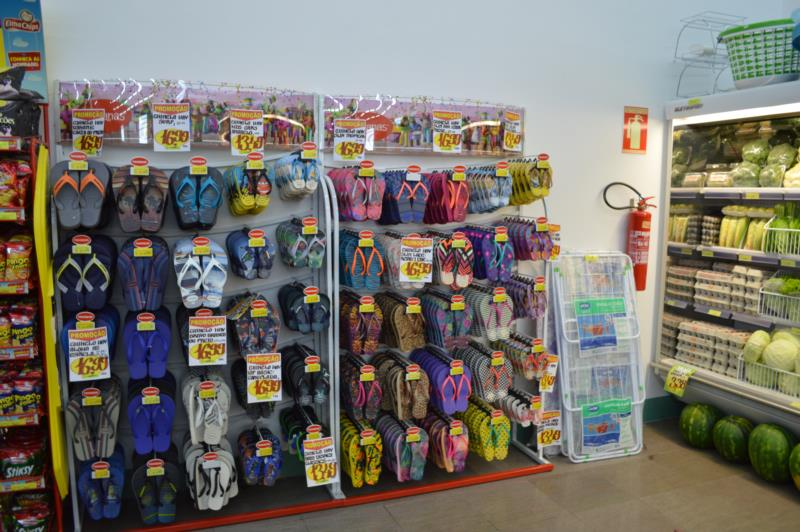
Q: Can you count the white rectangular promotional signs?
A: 14